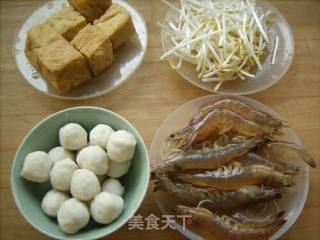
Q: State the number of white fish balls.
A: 13